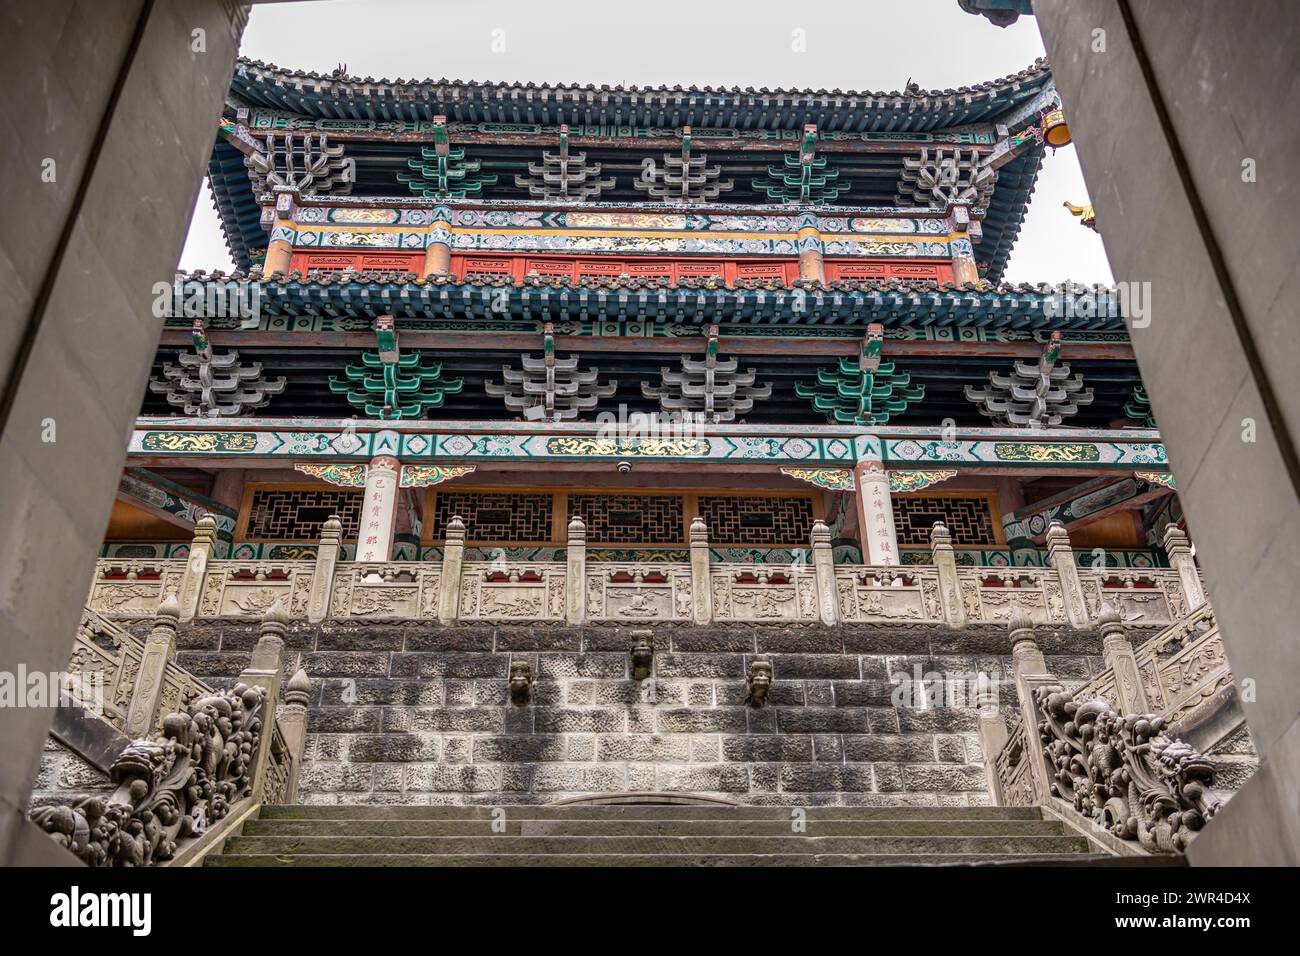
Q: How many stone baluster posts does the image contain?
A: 15